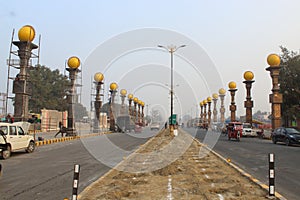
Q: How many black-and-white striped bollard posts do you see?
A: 2